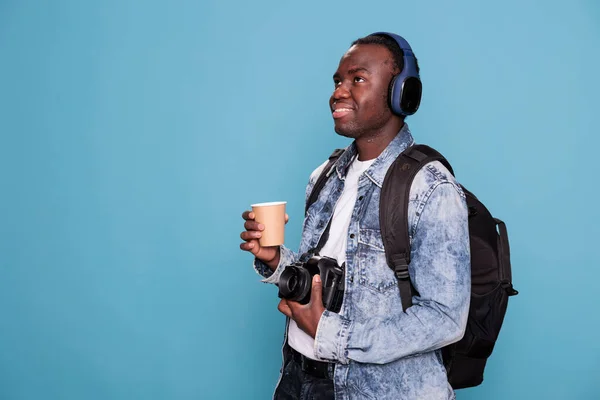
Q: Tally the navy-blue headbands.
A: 1